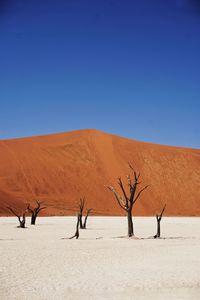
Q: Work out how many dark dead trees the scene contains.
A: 6